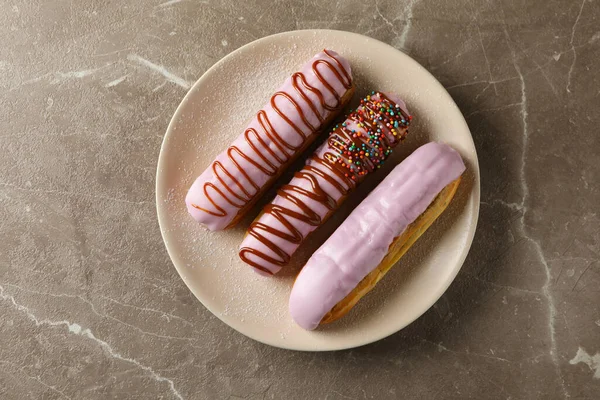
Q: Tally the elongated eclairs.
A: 3